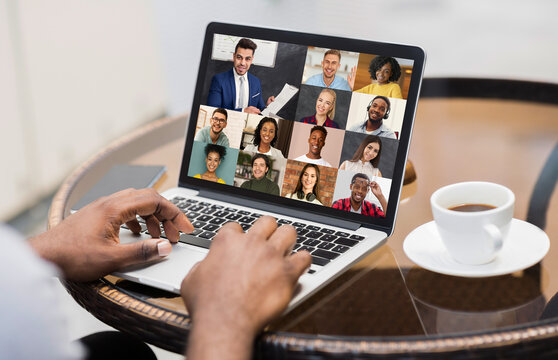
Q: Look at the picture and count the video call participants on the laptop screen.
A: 13